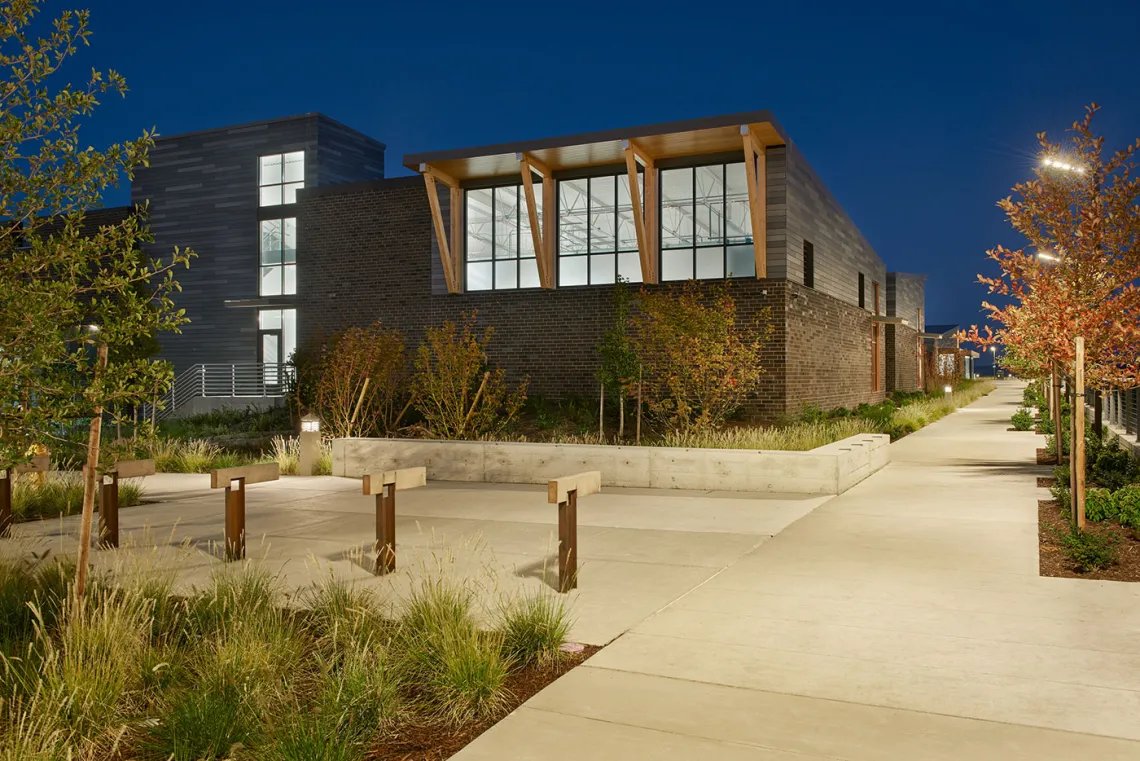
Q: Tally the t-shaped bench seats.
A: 5